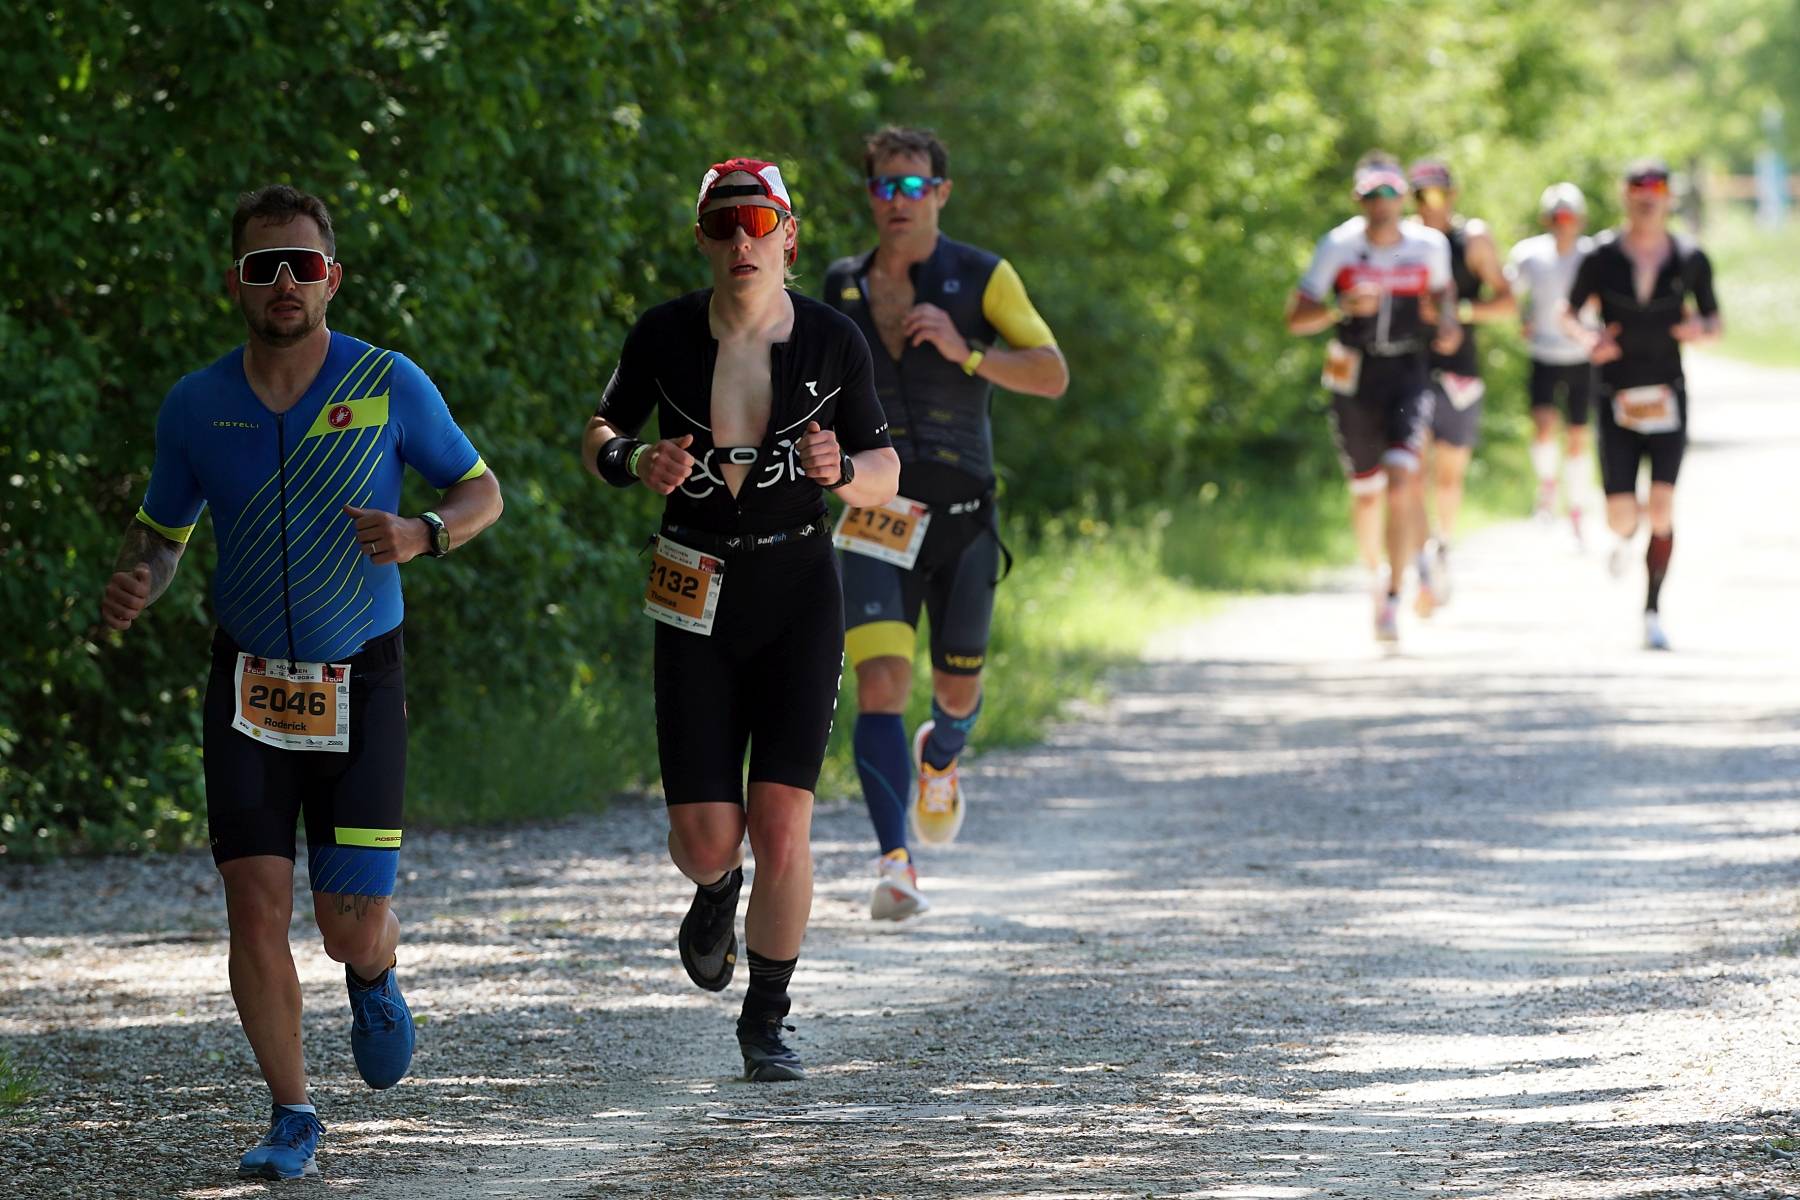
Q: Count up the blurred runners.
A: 4